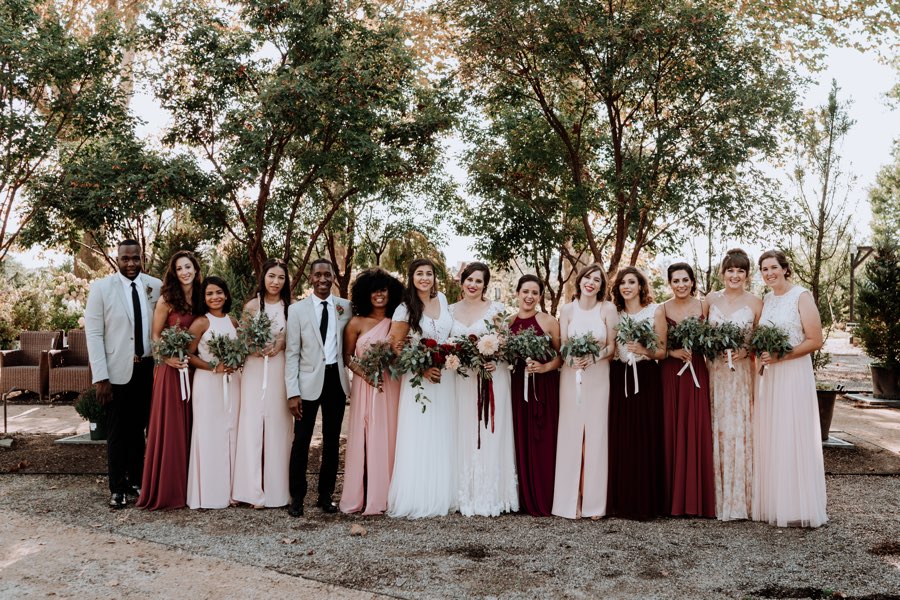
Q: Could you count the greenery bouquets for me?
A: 10